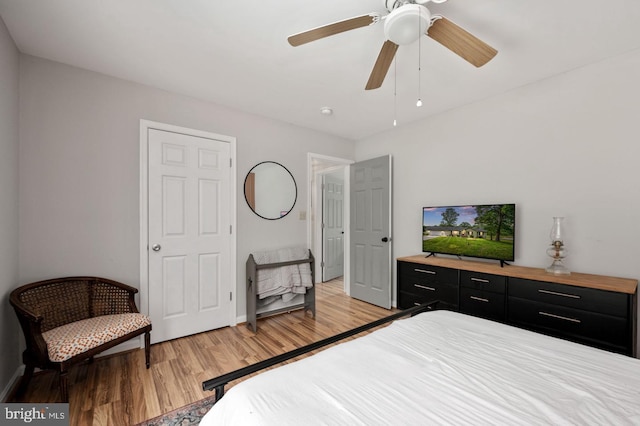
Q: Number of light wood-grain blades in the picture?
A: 3